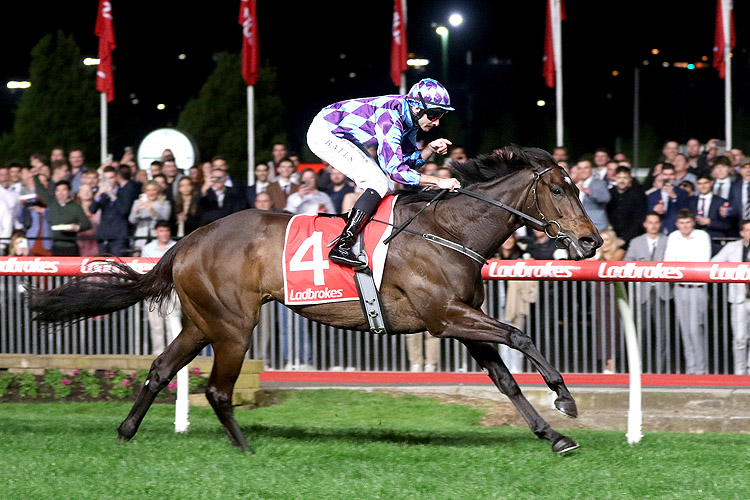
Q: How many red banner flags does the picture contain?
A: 5